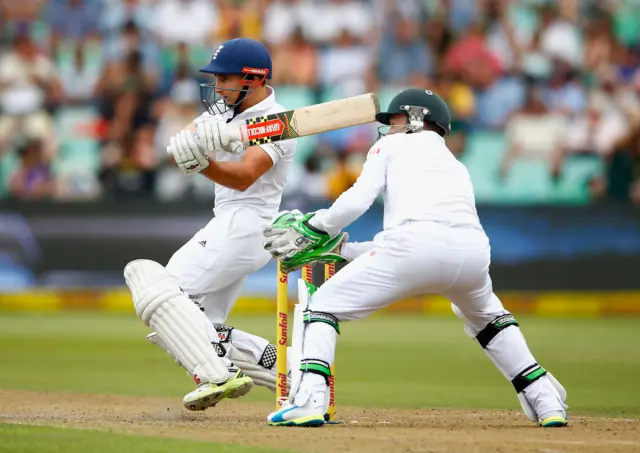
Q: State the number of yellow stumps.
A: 3